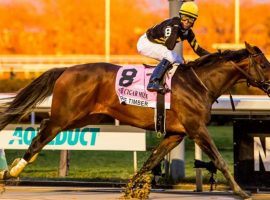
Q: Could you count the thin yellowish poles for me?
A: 2